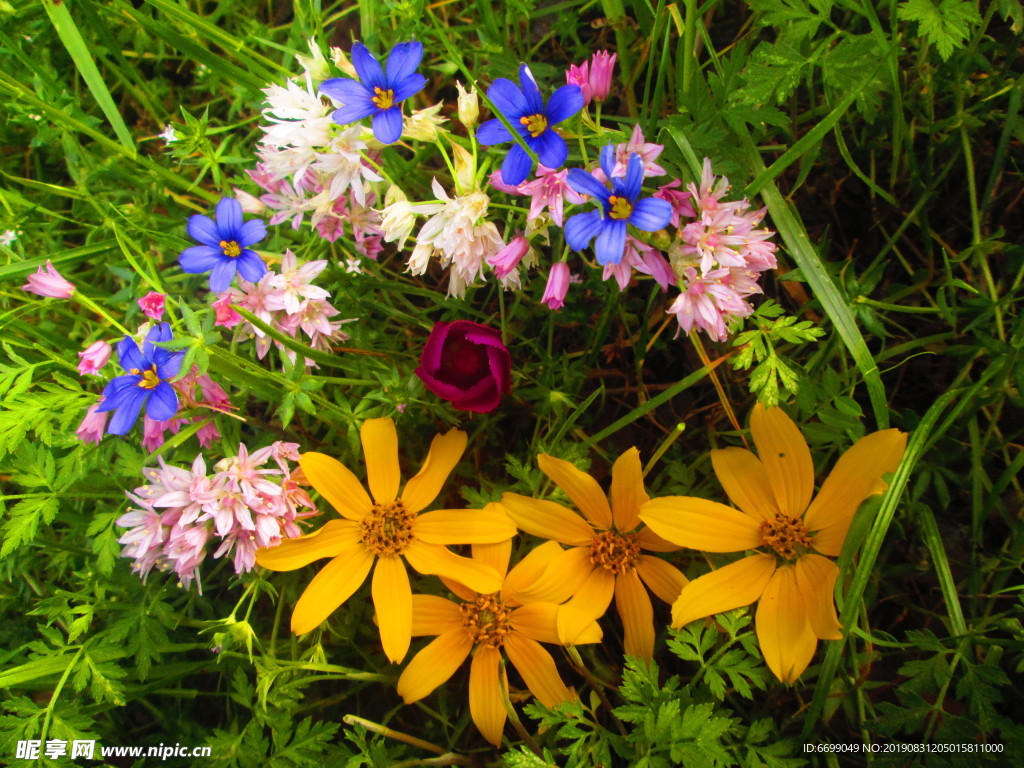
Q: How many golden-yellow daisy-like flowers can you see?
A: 4